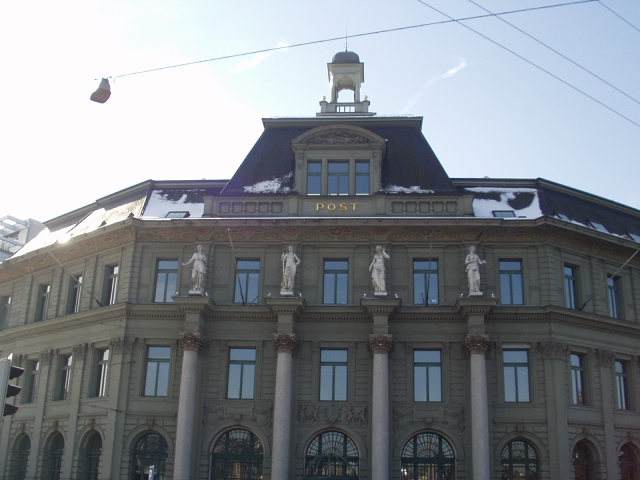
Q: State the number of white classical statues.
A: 4